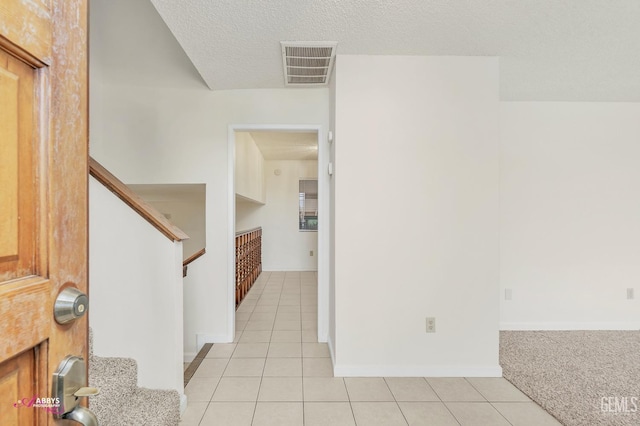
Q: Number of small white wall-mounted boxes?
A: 2